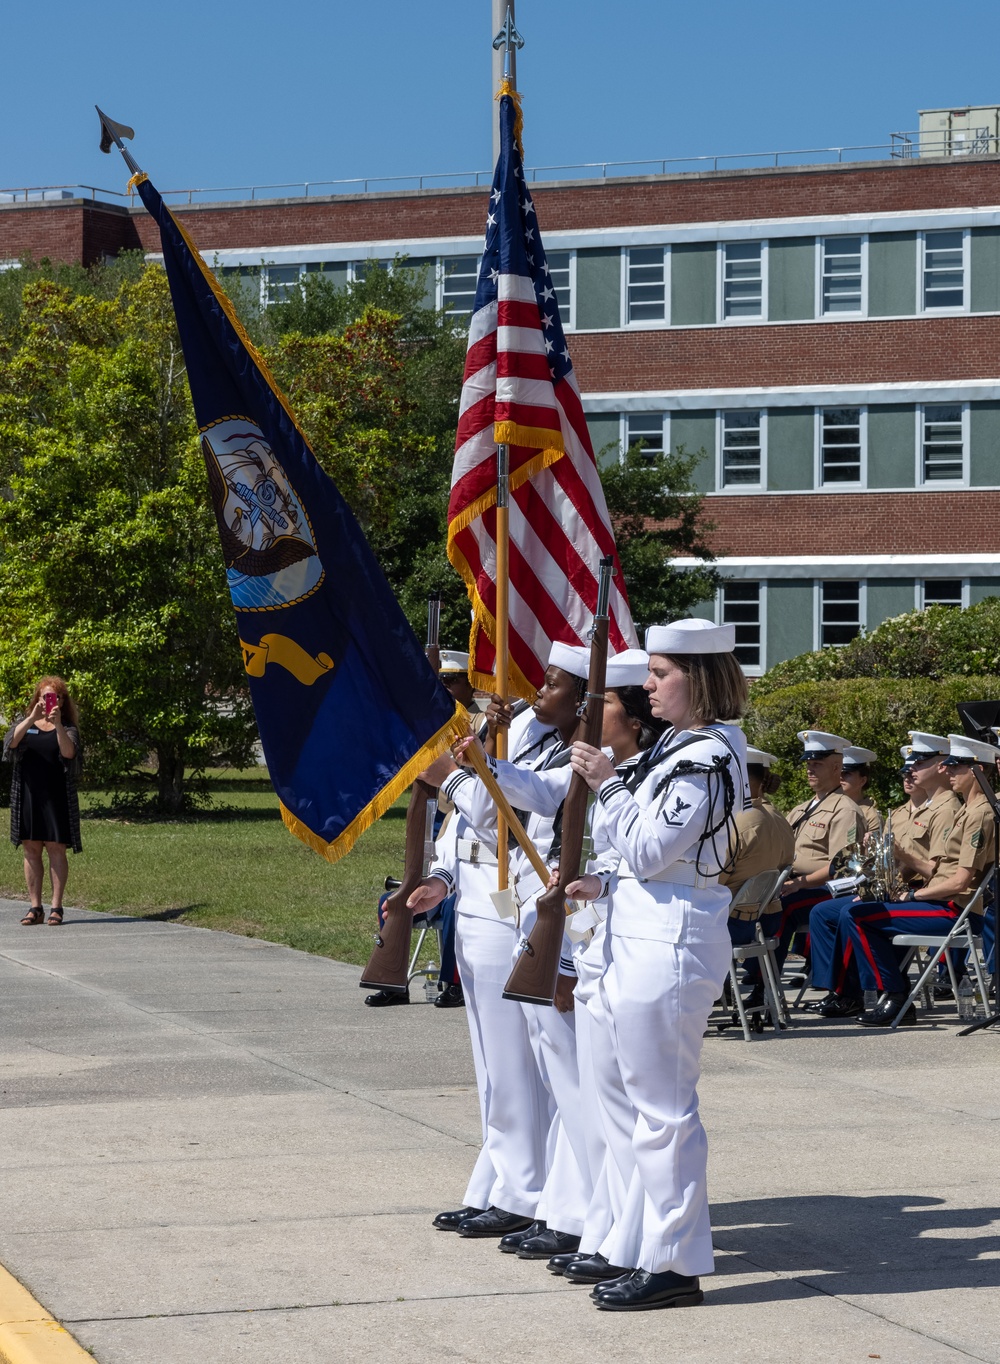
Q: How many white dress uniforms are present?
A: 4